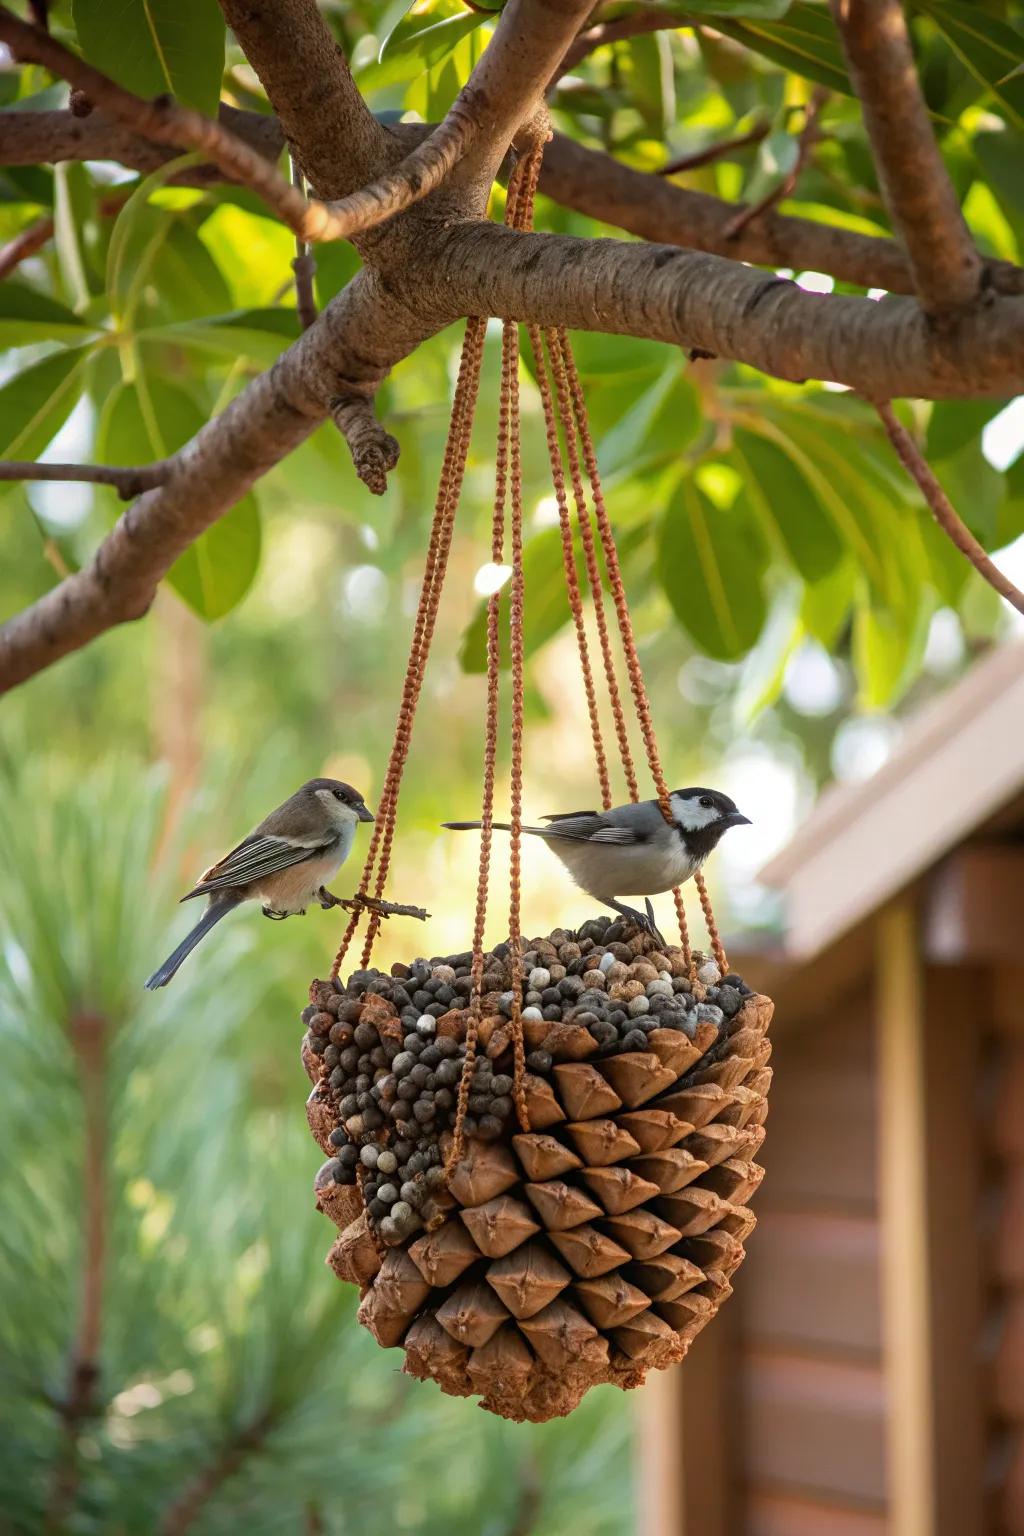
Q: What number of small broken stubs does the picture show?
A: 1